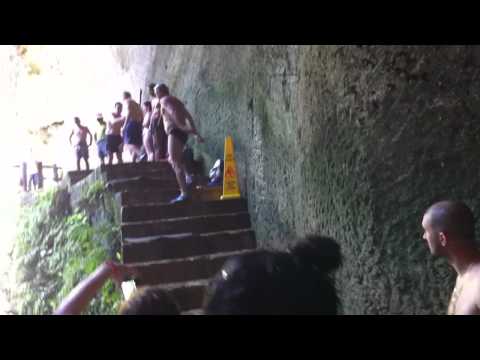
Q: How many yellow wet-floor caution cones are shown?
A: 1